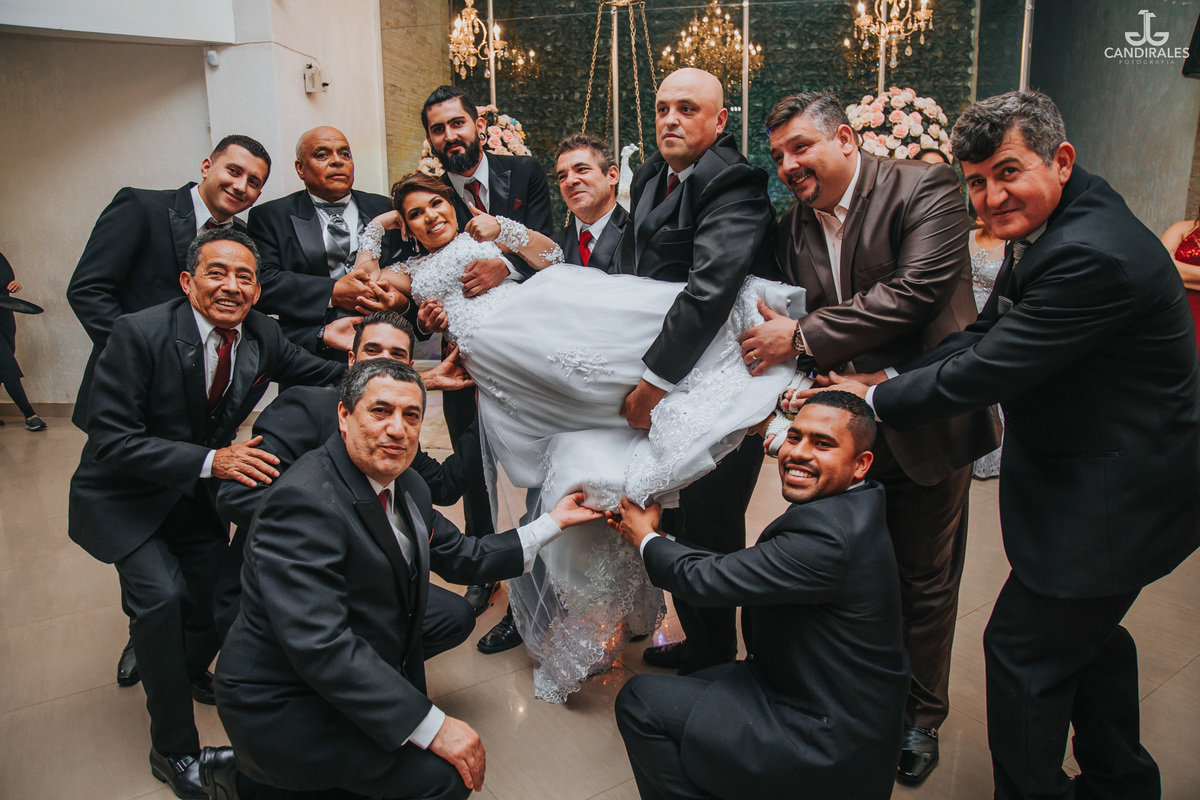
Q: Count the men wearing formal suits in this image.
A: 11